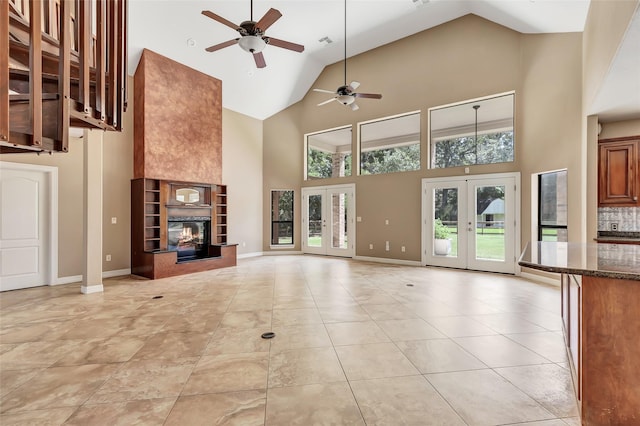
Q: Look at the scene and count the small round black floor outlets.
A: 3